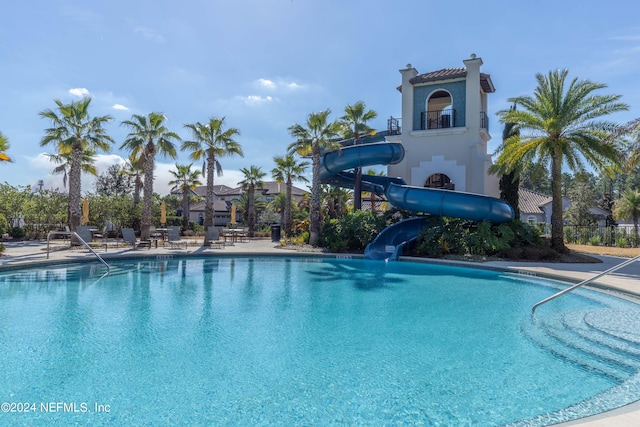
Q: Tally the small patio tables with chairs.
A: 3